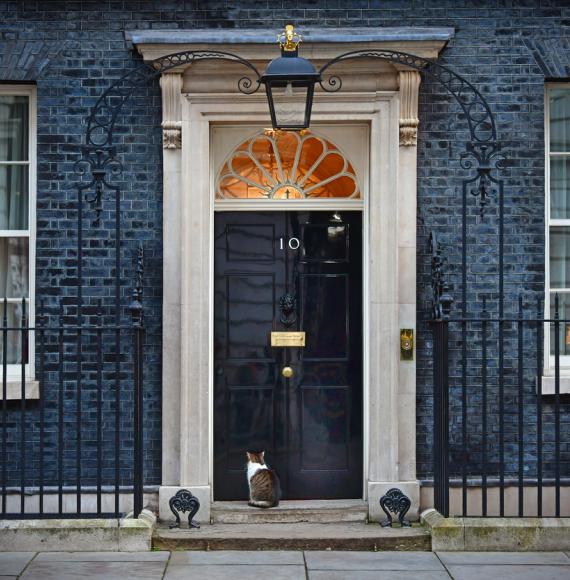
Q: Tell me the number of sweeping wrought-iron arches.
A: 2